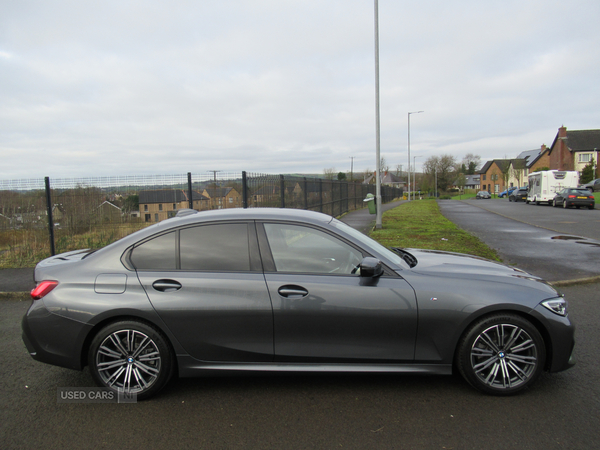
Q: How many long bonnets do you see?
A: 1